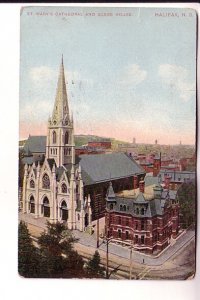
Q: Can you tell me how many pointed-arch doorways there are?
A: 3